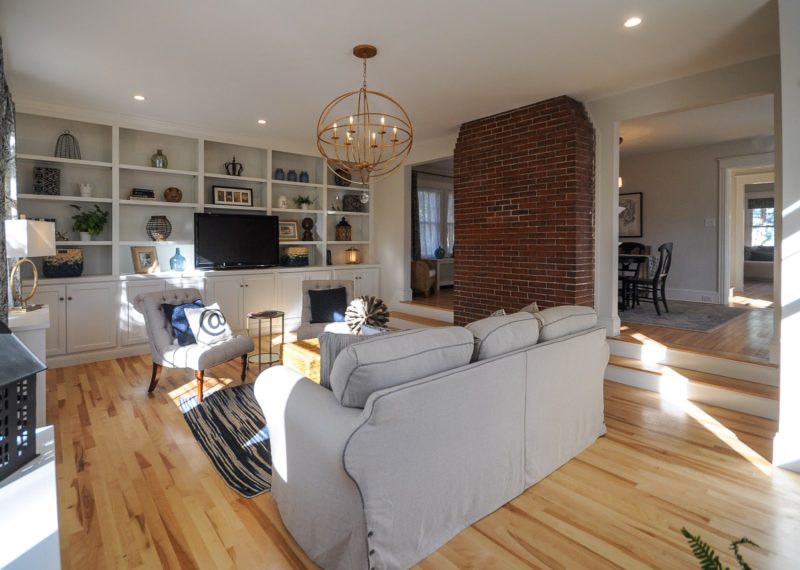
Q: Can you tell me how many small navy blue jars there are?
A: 3